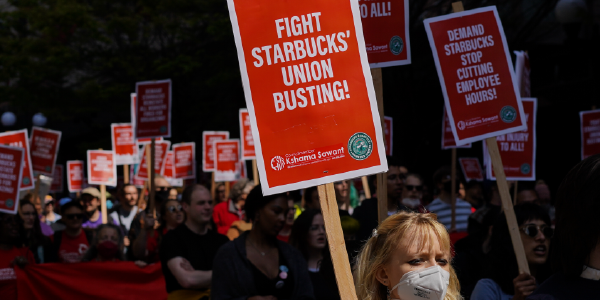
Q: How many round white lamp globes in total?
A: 3